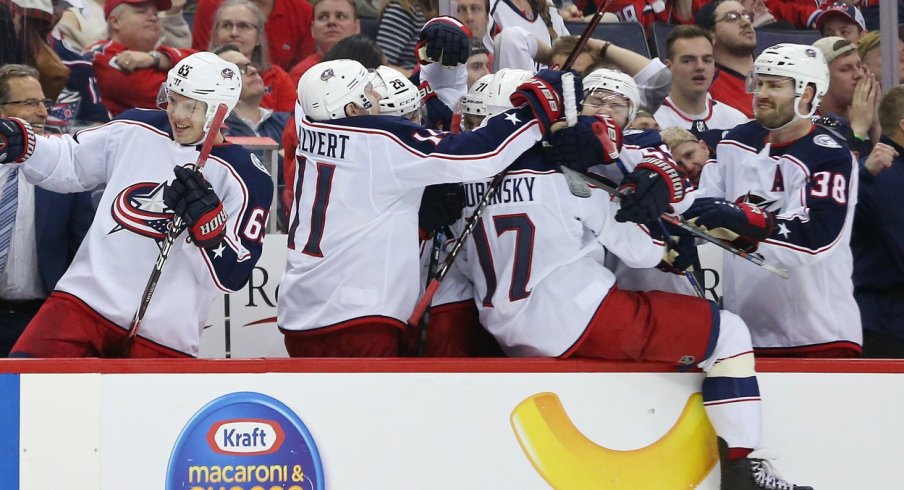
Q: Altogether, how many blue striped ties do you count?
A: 1